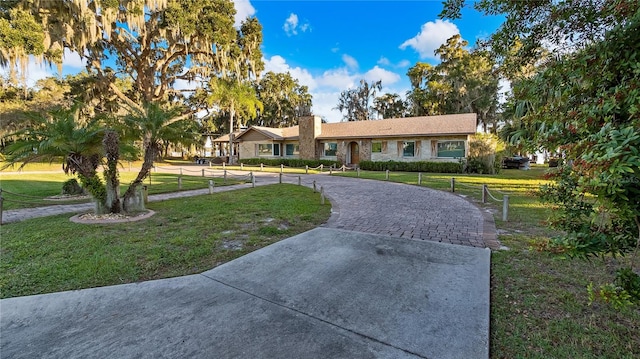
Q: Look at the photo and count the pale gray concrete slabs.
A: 2